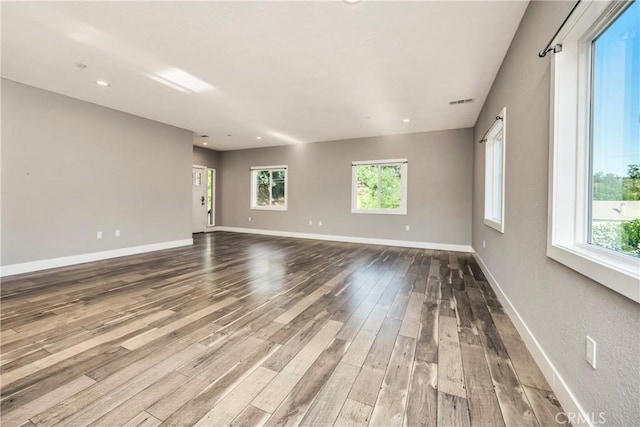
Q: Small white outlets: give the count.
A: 8